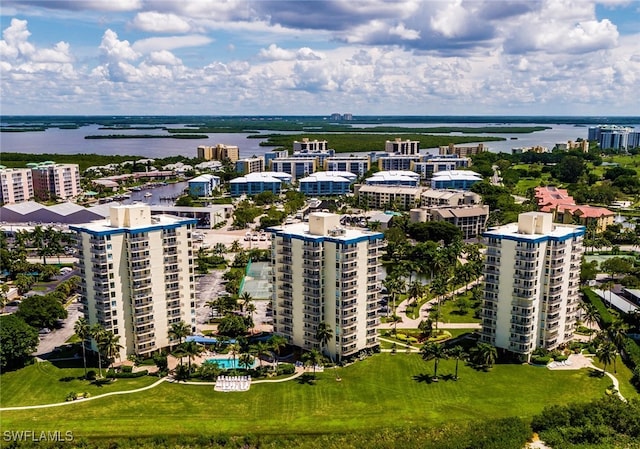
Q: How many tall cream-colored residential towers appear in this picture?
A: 3